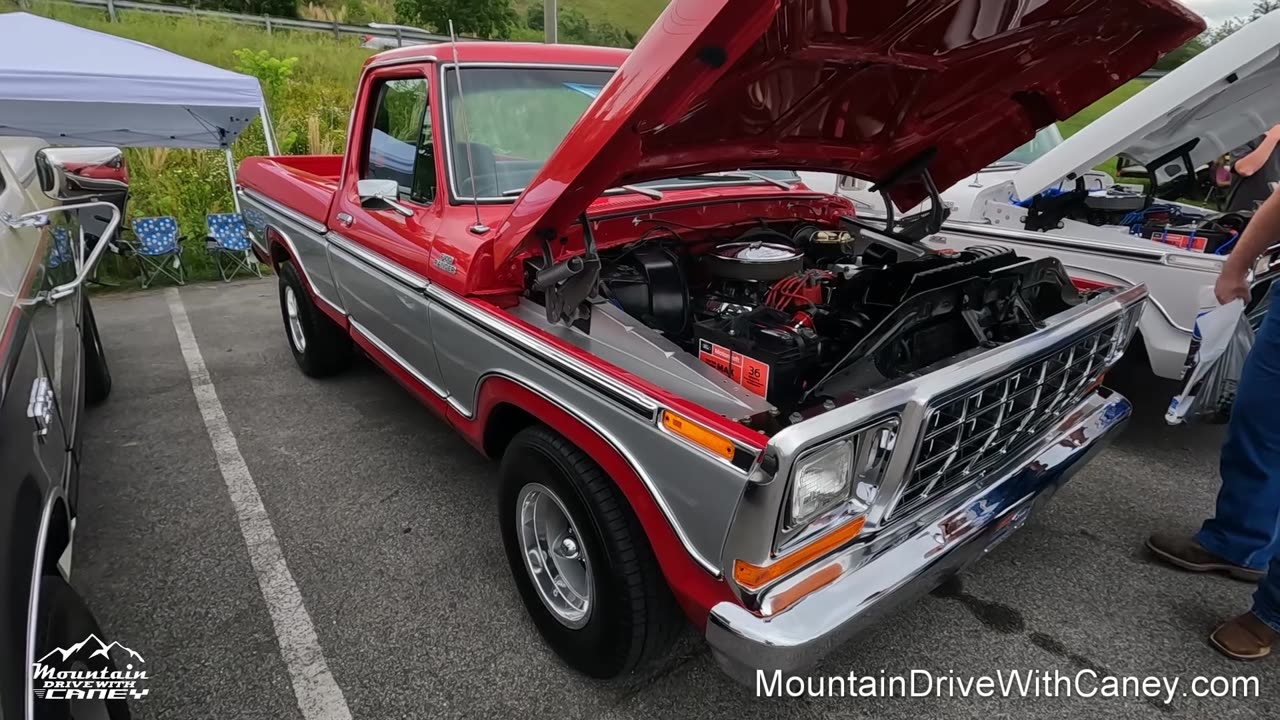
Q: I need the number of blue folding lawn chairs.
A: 2